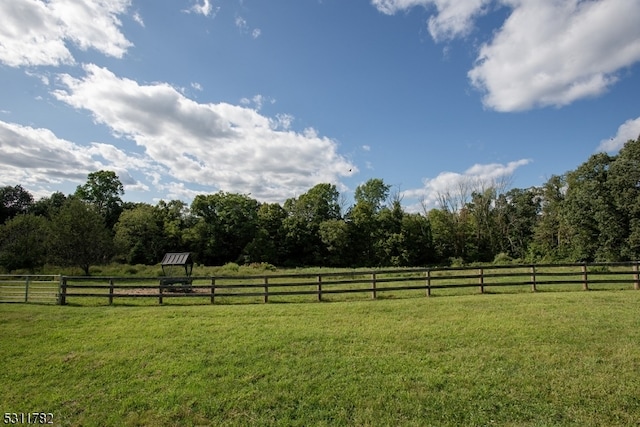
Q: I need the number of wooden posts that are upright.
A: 12